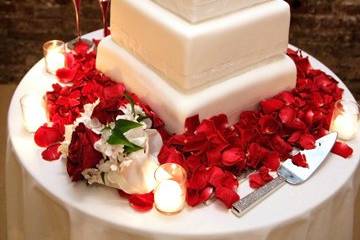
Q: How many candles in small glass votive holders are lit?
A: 4